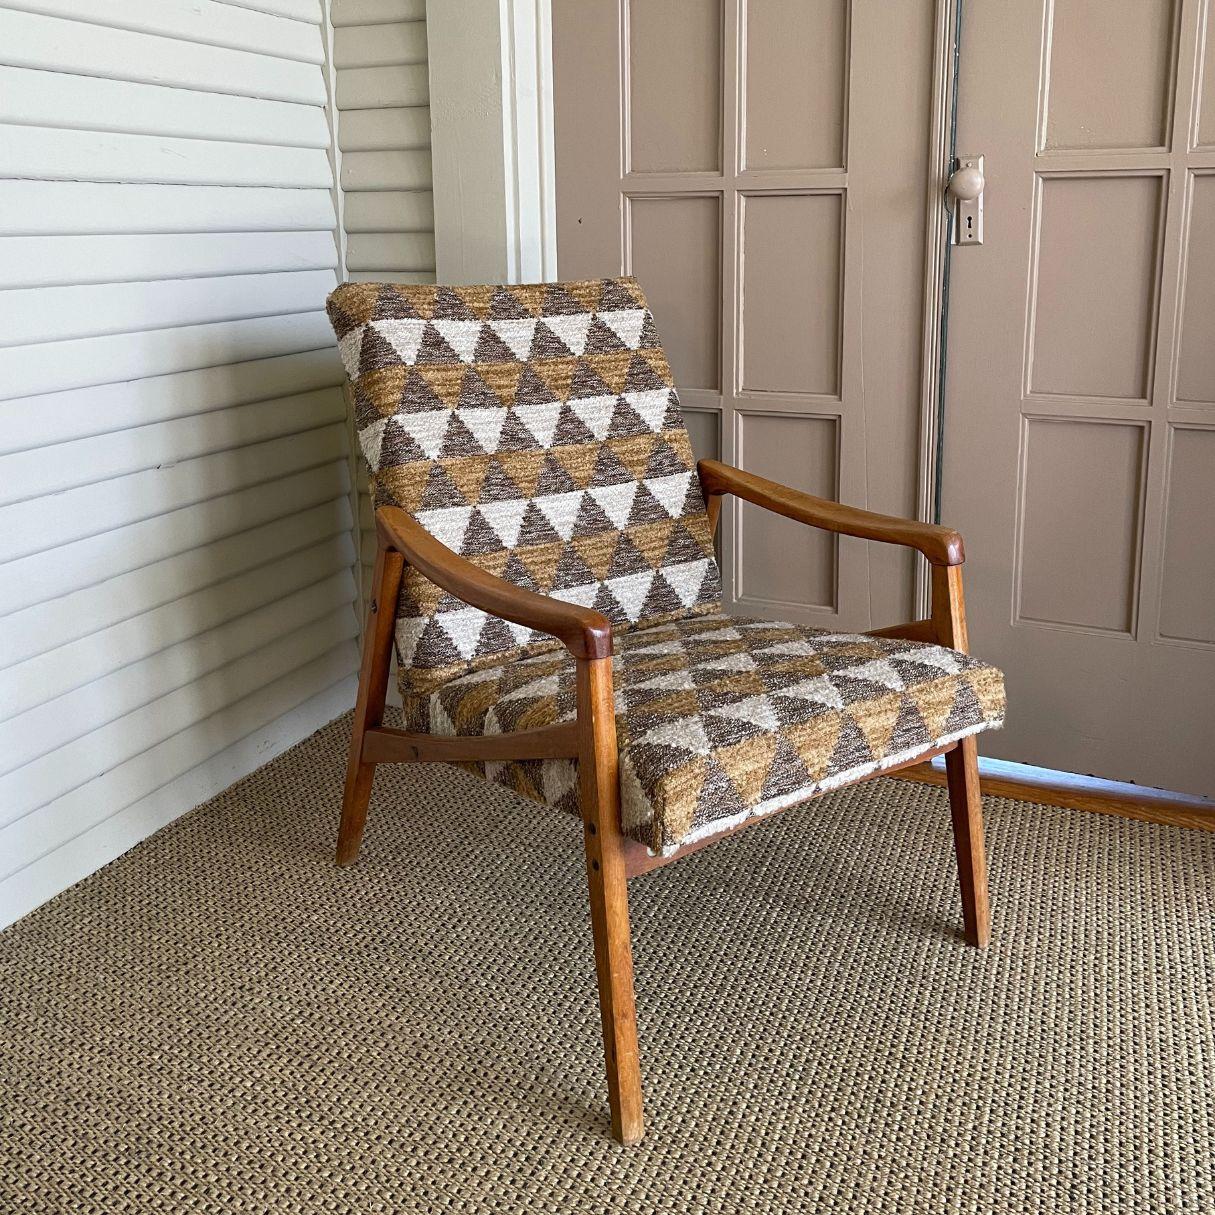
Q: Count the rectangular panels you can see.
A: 12